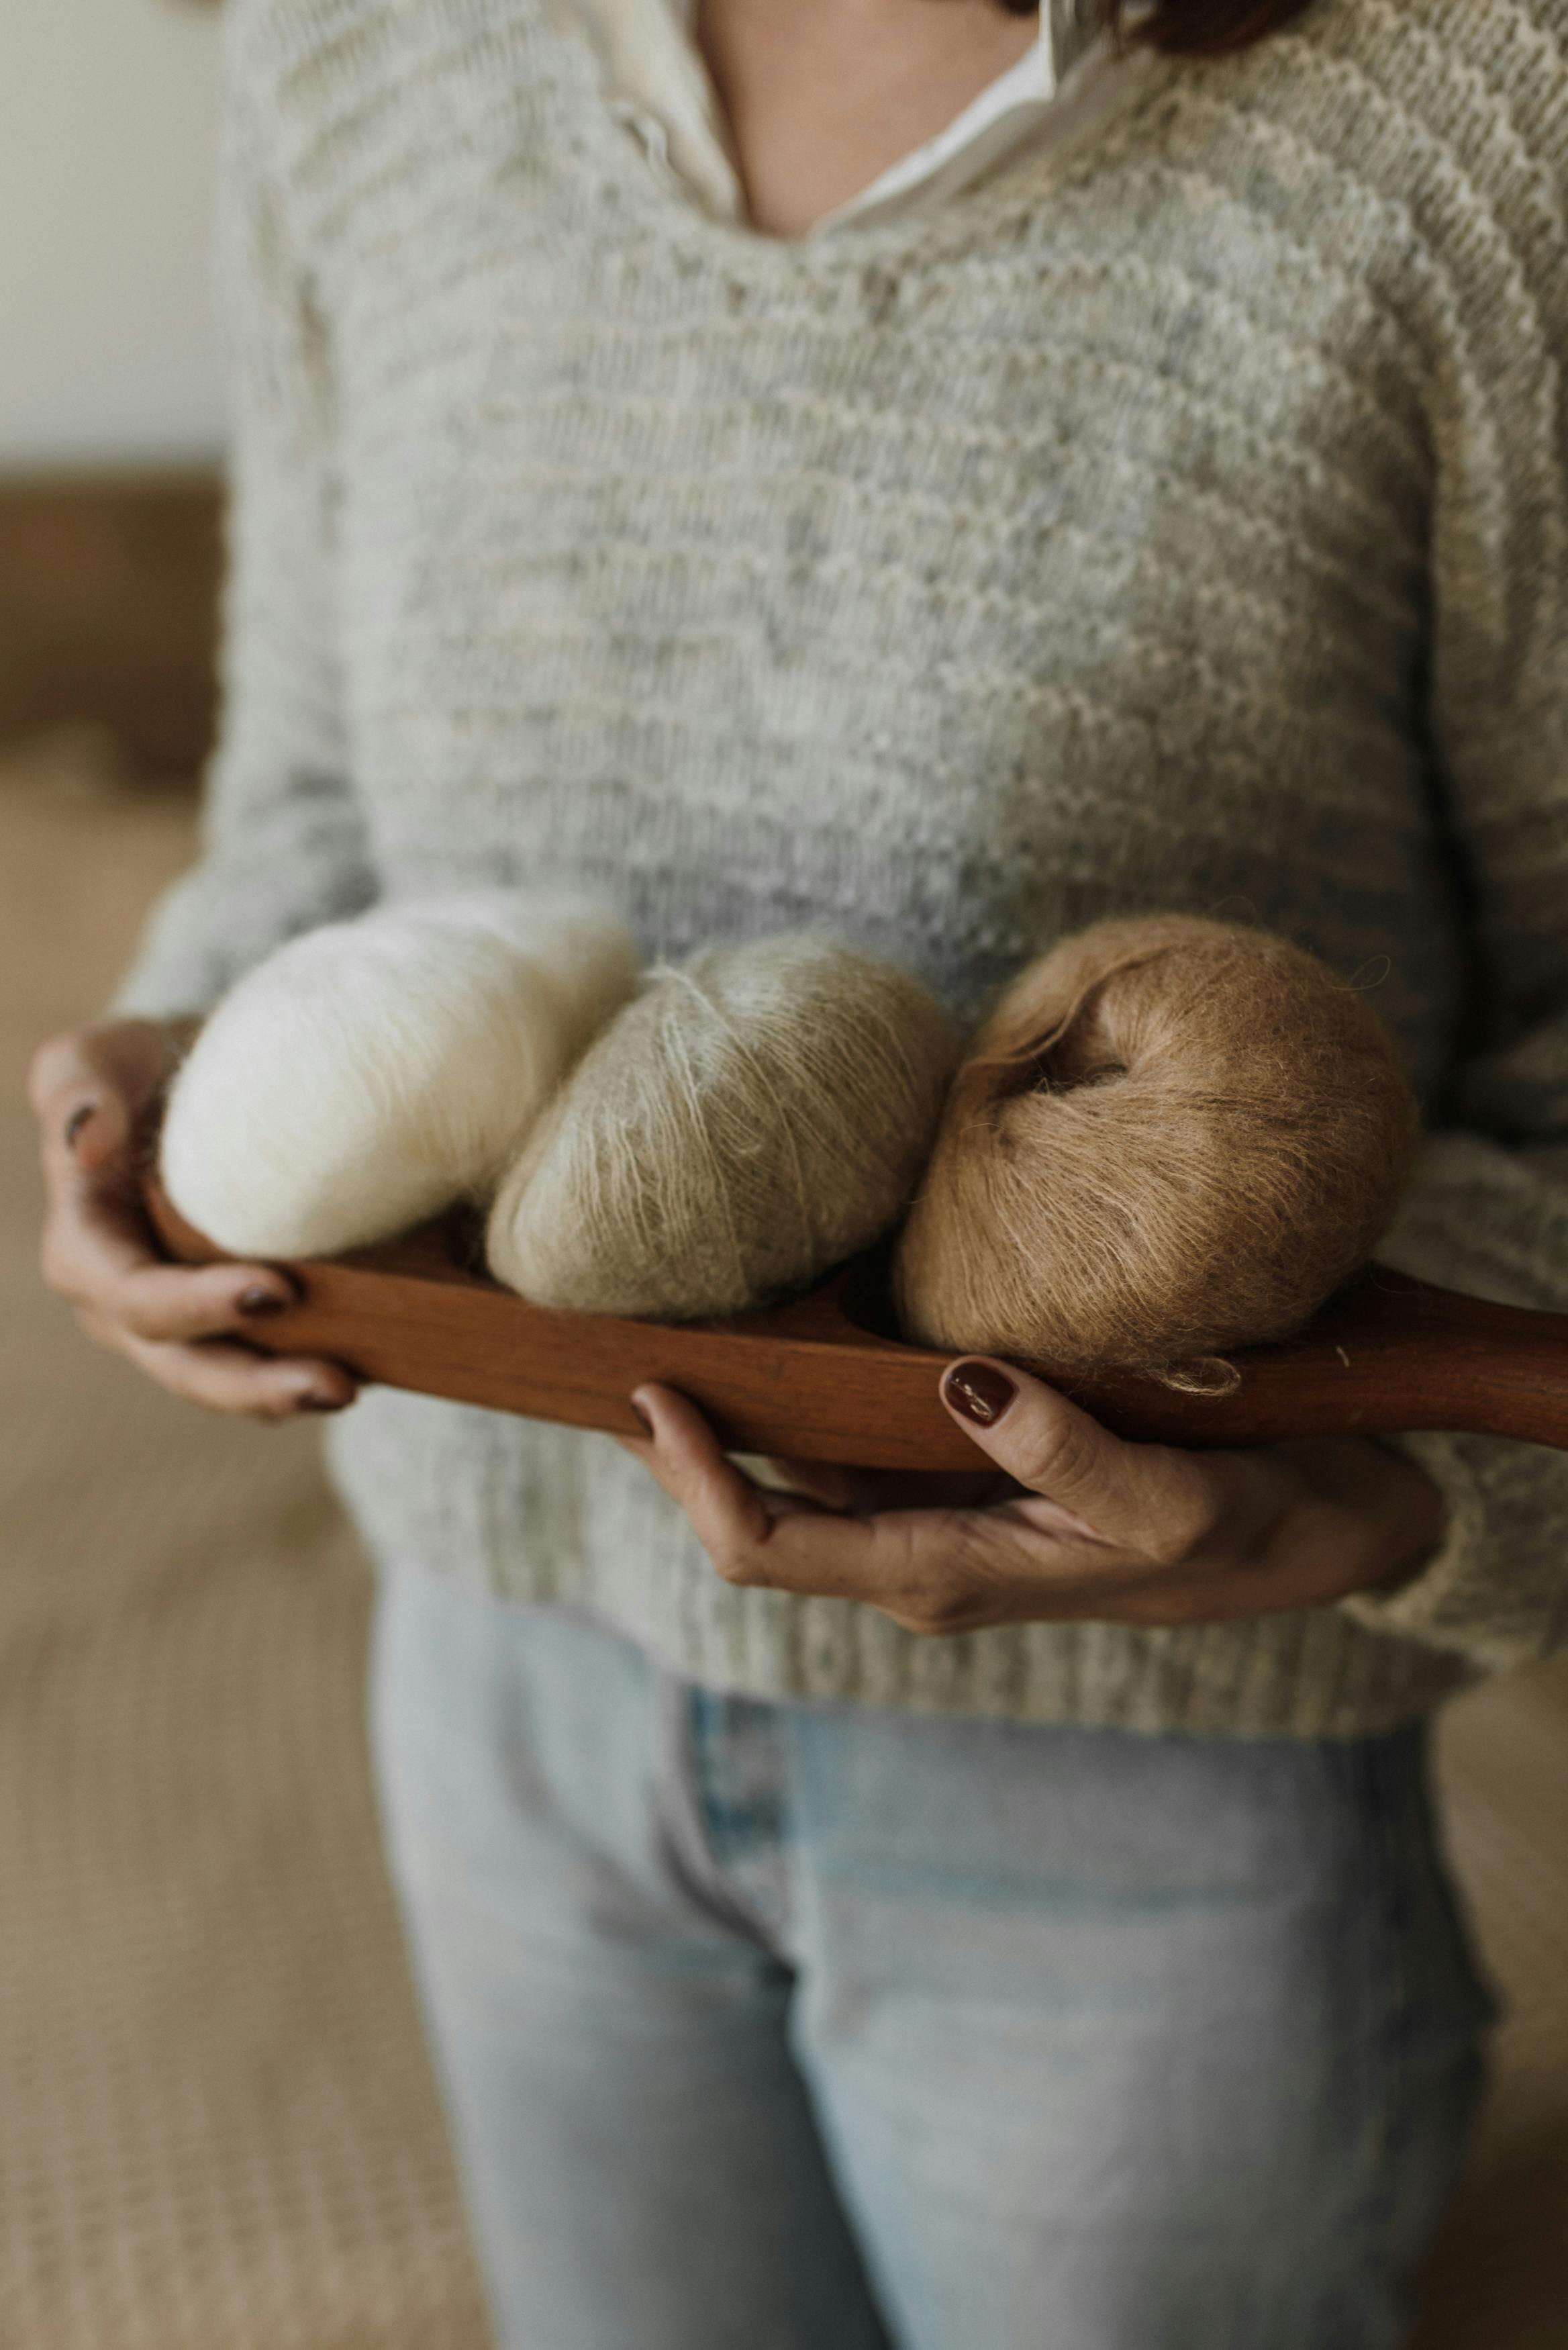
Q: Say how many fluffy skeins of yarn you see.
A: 3